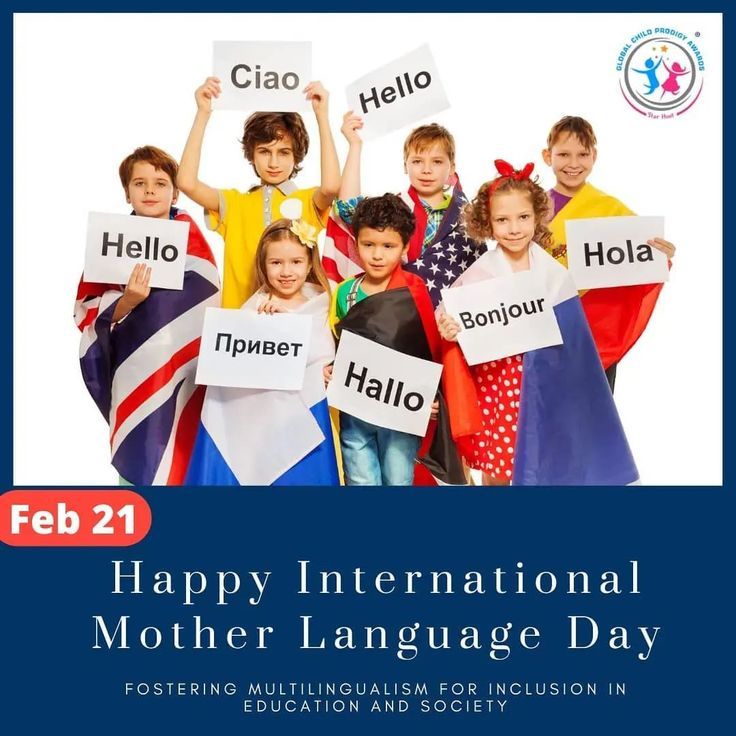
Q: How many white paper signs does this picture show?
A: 7